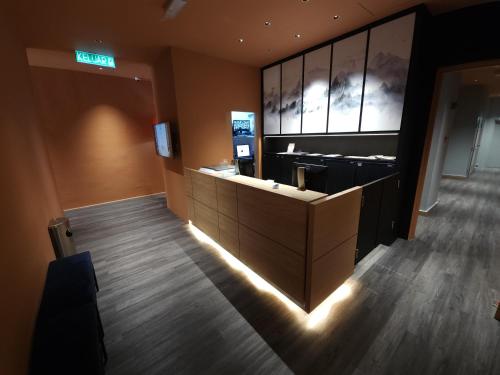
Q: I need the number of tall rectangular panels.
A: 5